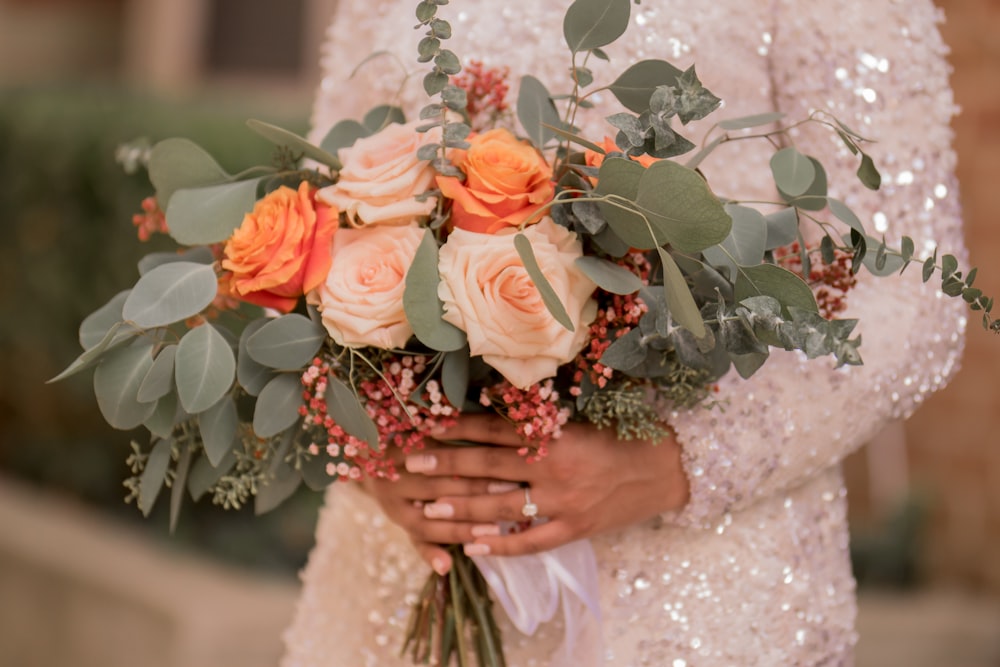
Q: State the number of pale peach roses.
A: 3